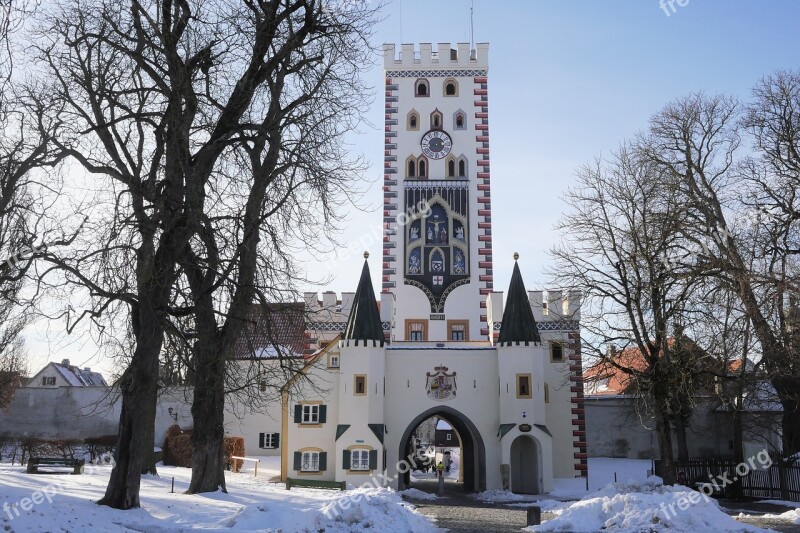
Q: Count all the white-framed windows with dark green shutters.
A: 4